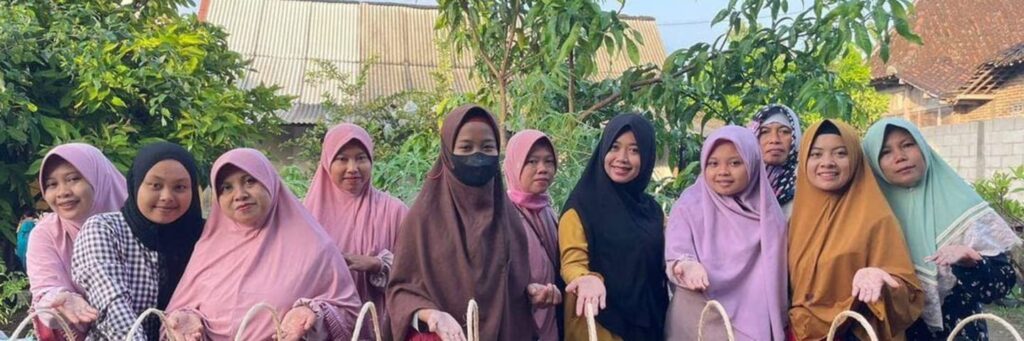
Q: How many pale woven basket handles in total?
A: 9